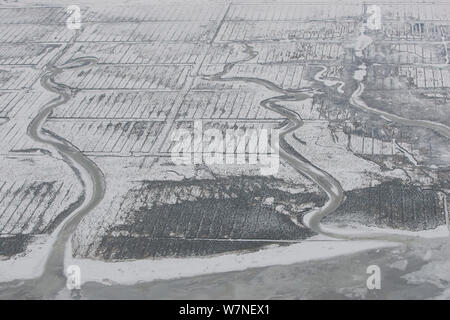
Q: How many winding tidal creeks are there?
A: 3